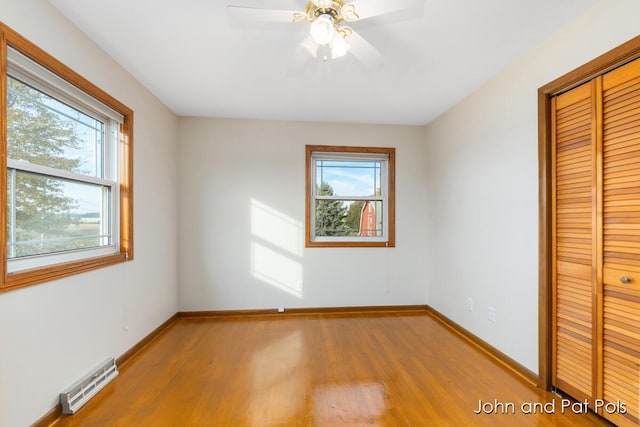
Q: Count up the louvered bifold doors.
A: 2